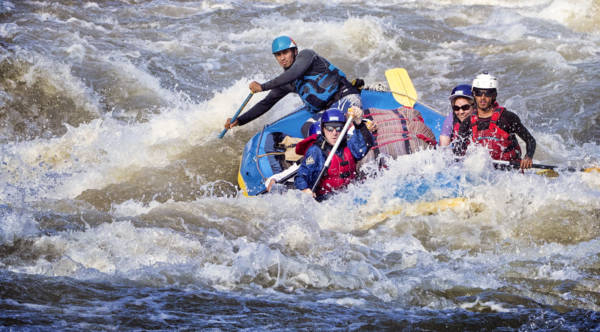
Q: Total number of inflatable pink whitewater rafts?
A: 0